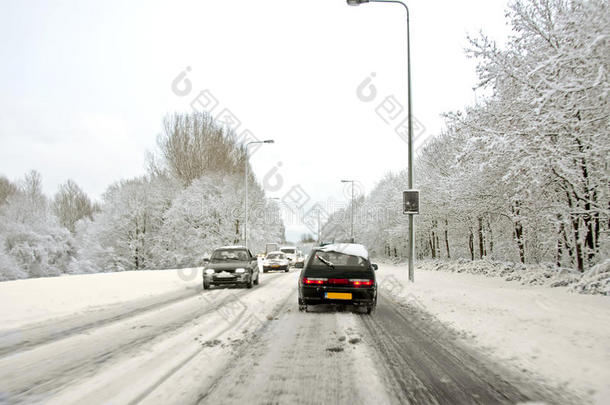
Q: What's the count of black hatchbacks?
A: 1